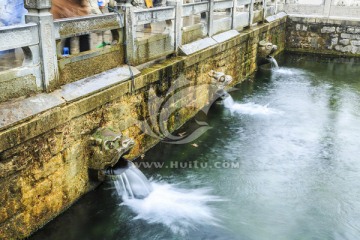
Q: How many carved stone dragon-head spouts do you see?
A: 3